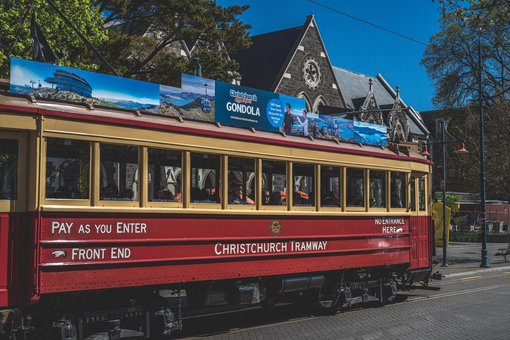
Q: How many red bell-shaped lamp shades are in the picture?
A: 2